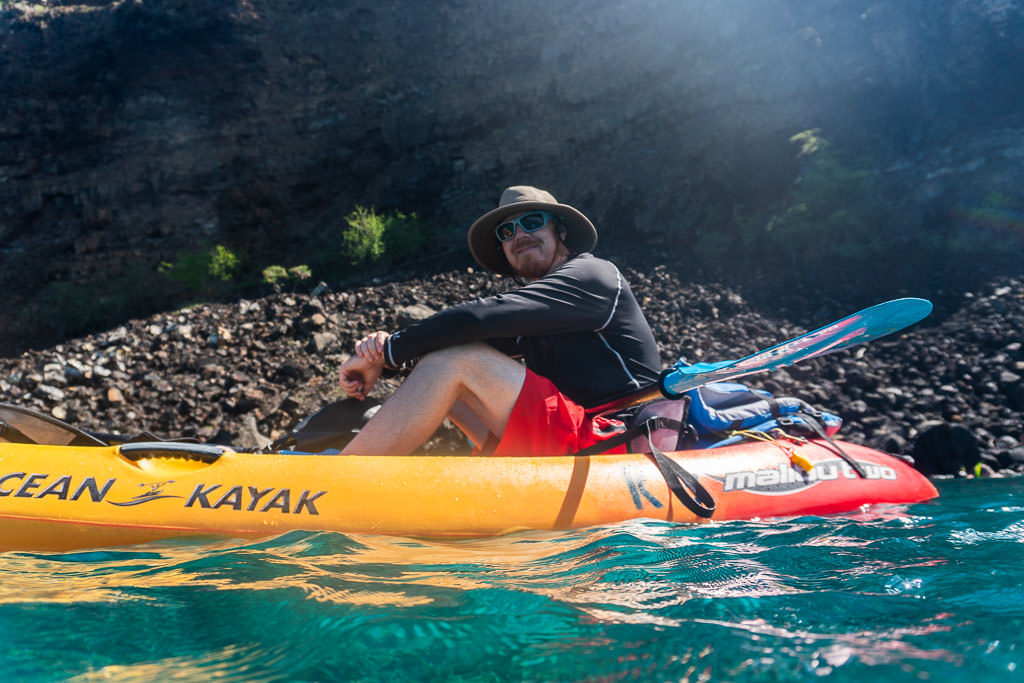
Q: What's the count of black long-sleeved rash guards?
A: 1